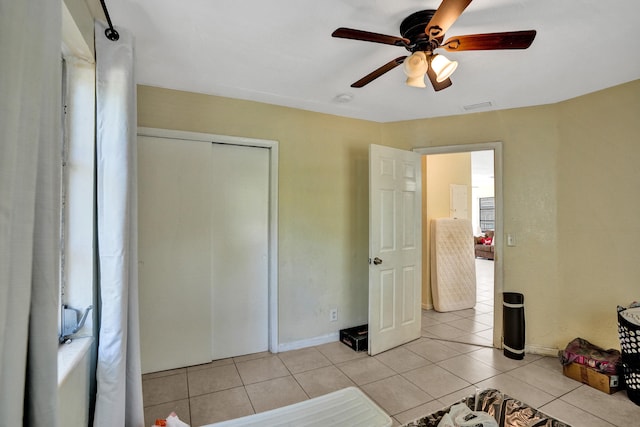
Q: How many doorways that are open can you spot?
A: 1